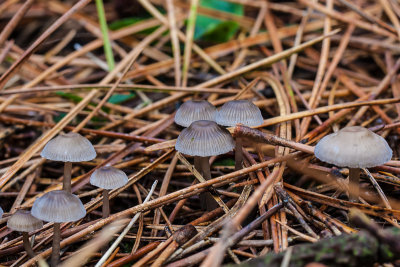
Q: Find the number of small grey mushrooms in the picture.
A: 8